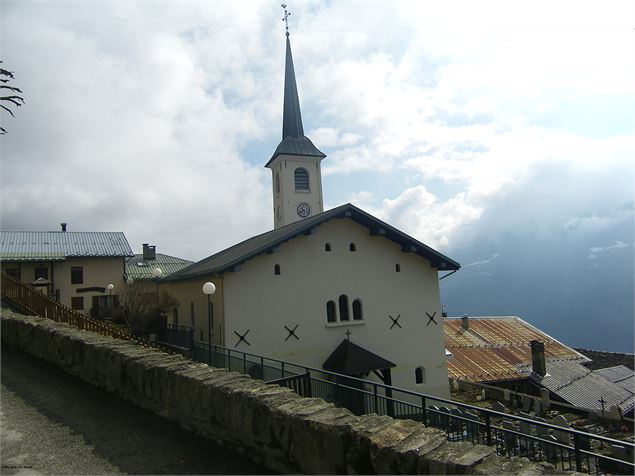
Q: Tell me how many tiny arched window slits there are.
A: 4